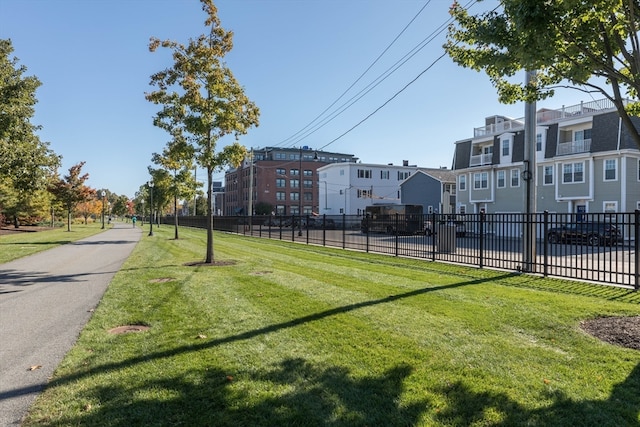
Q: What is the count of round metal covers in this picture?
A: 3